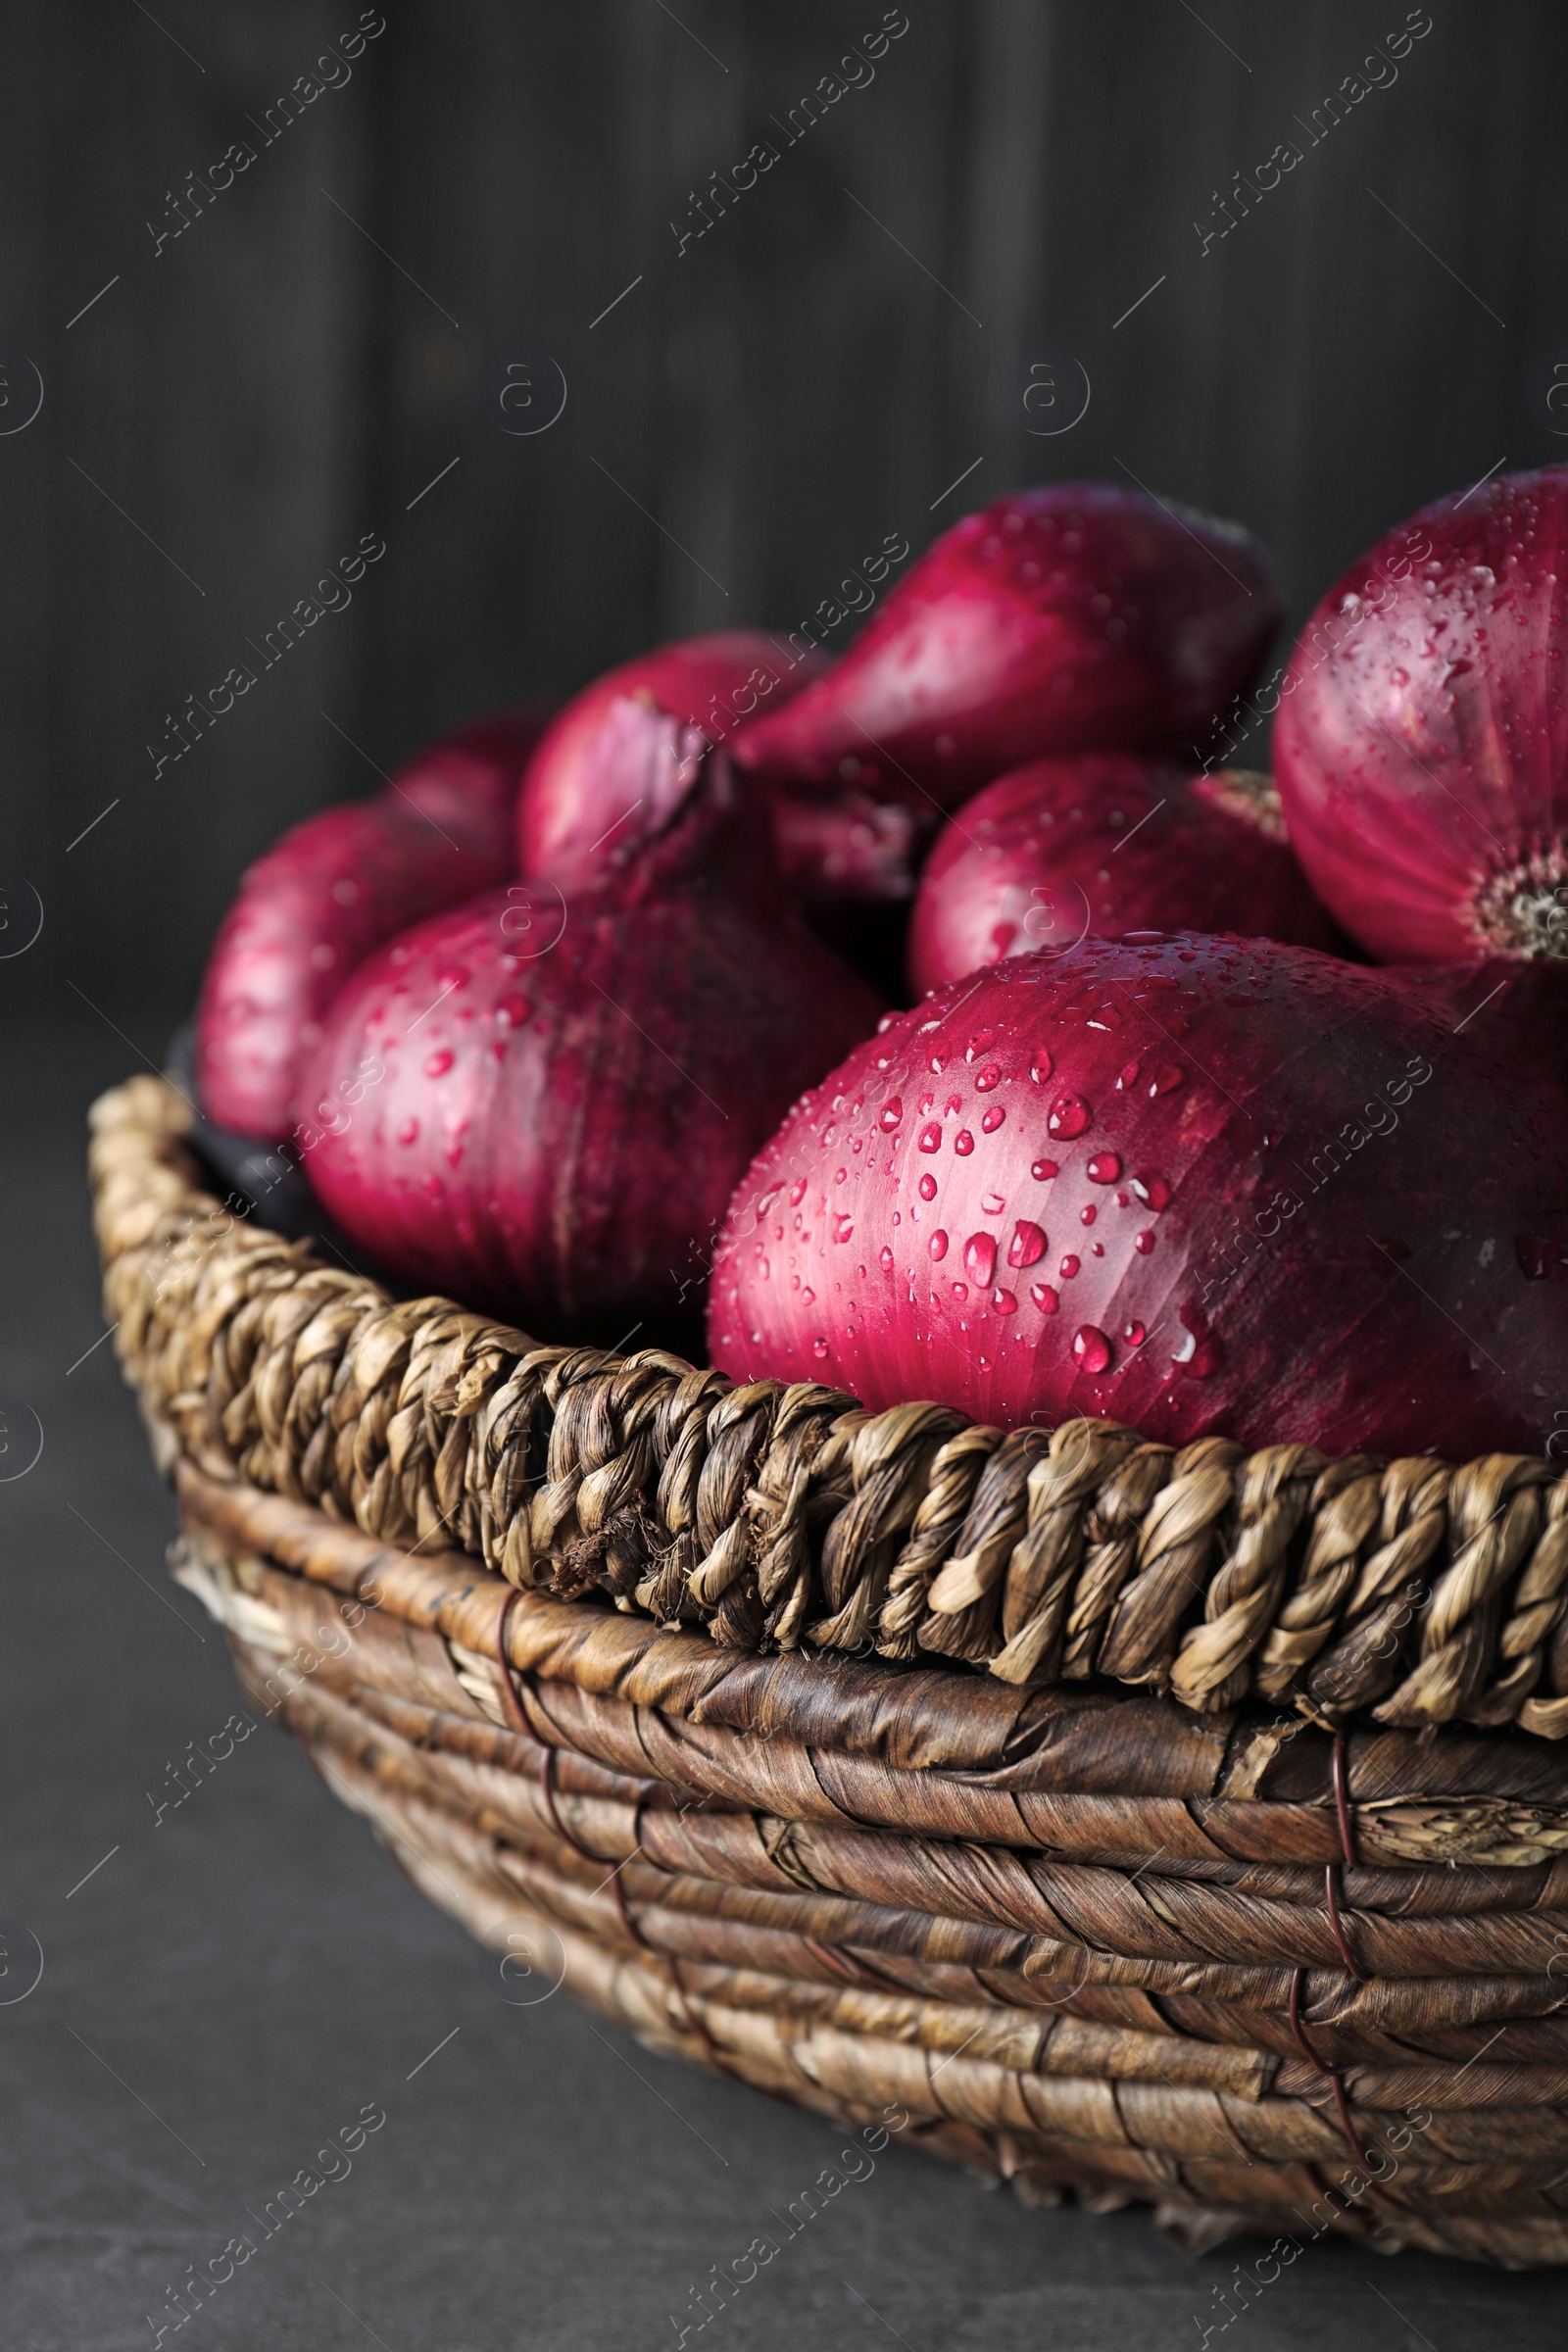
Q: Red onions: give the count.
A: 8